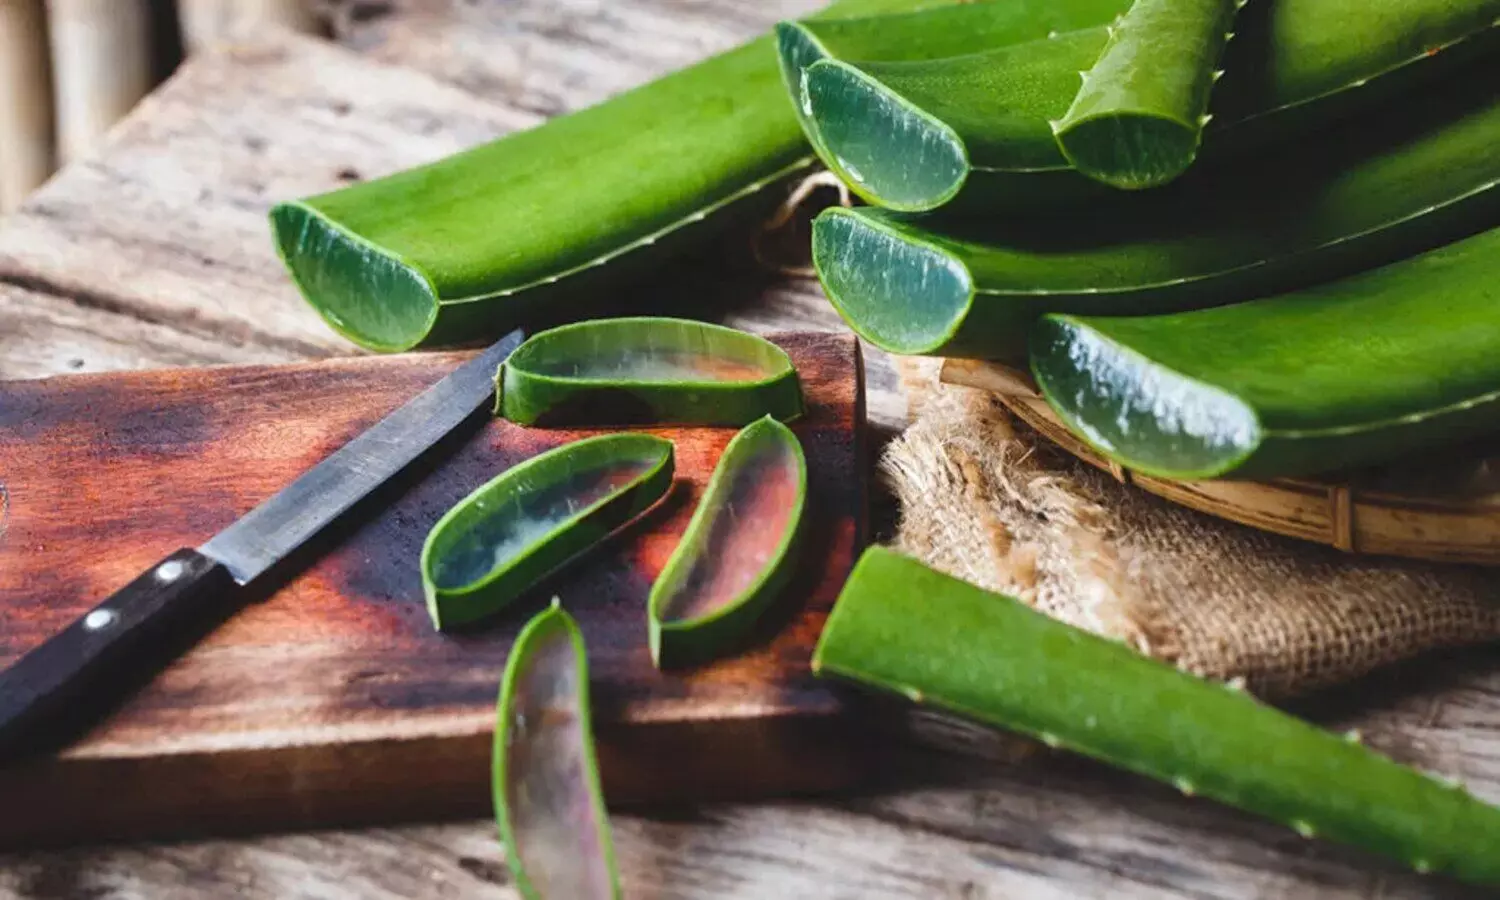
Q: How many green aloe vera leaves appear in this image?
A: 7